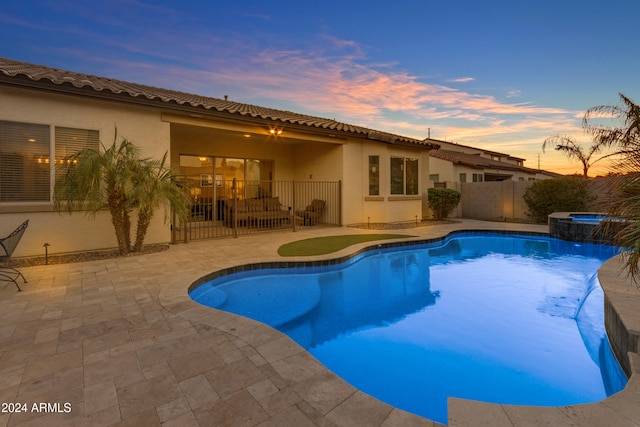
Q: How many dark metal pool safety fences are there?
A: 1